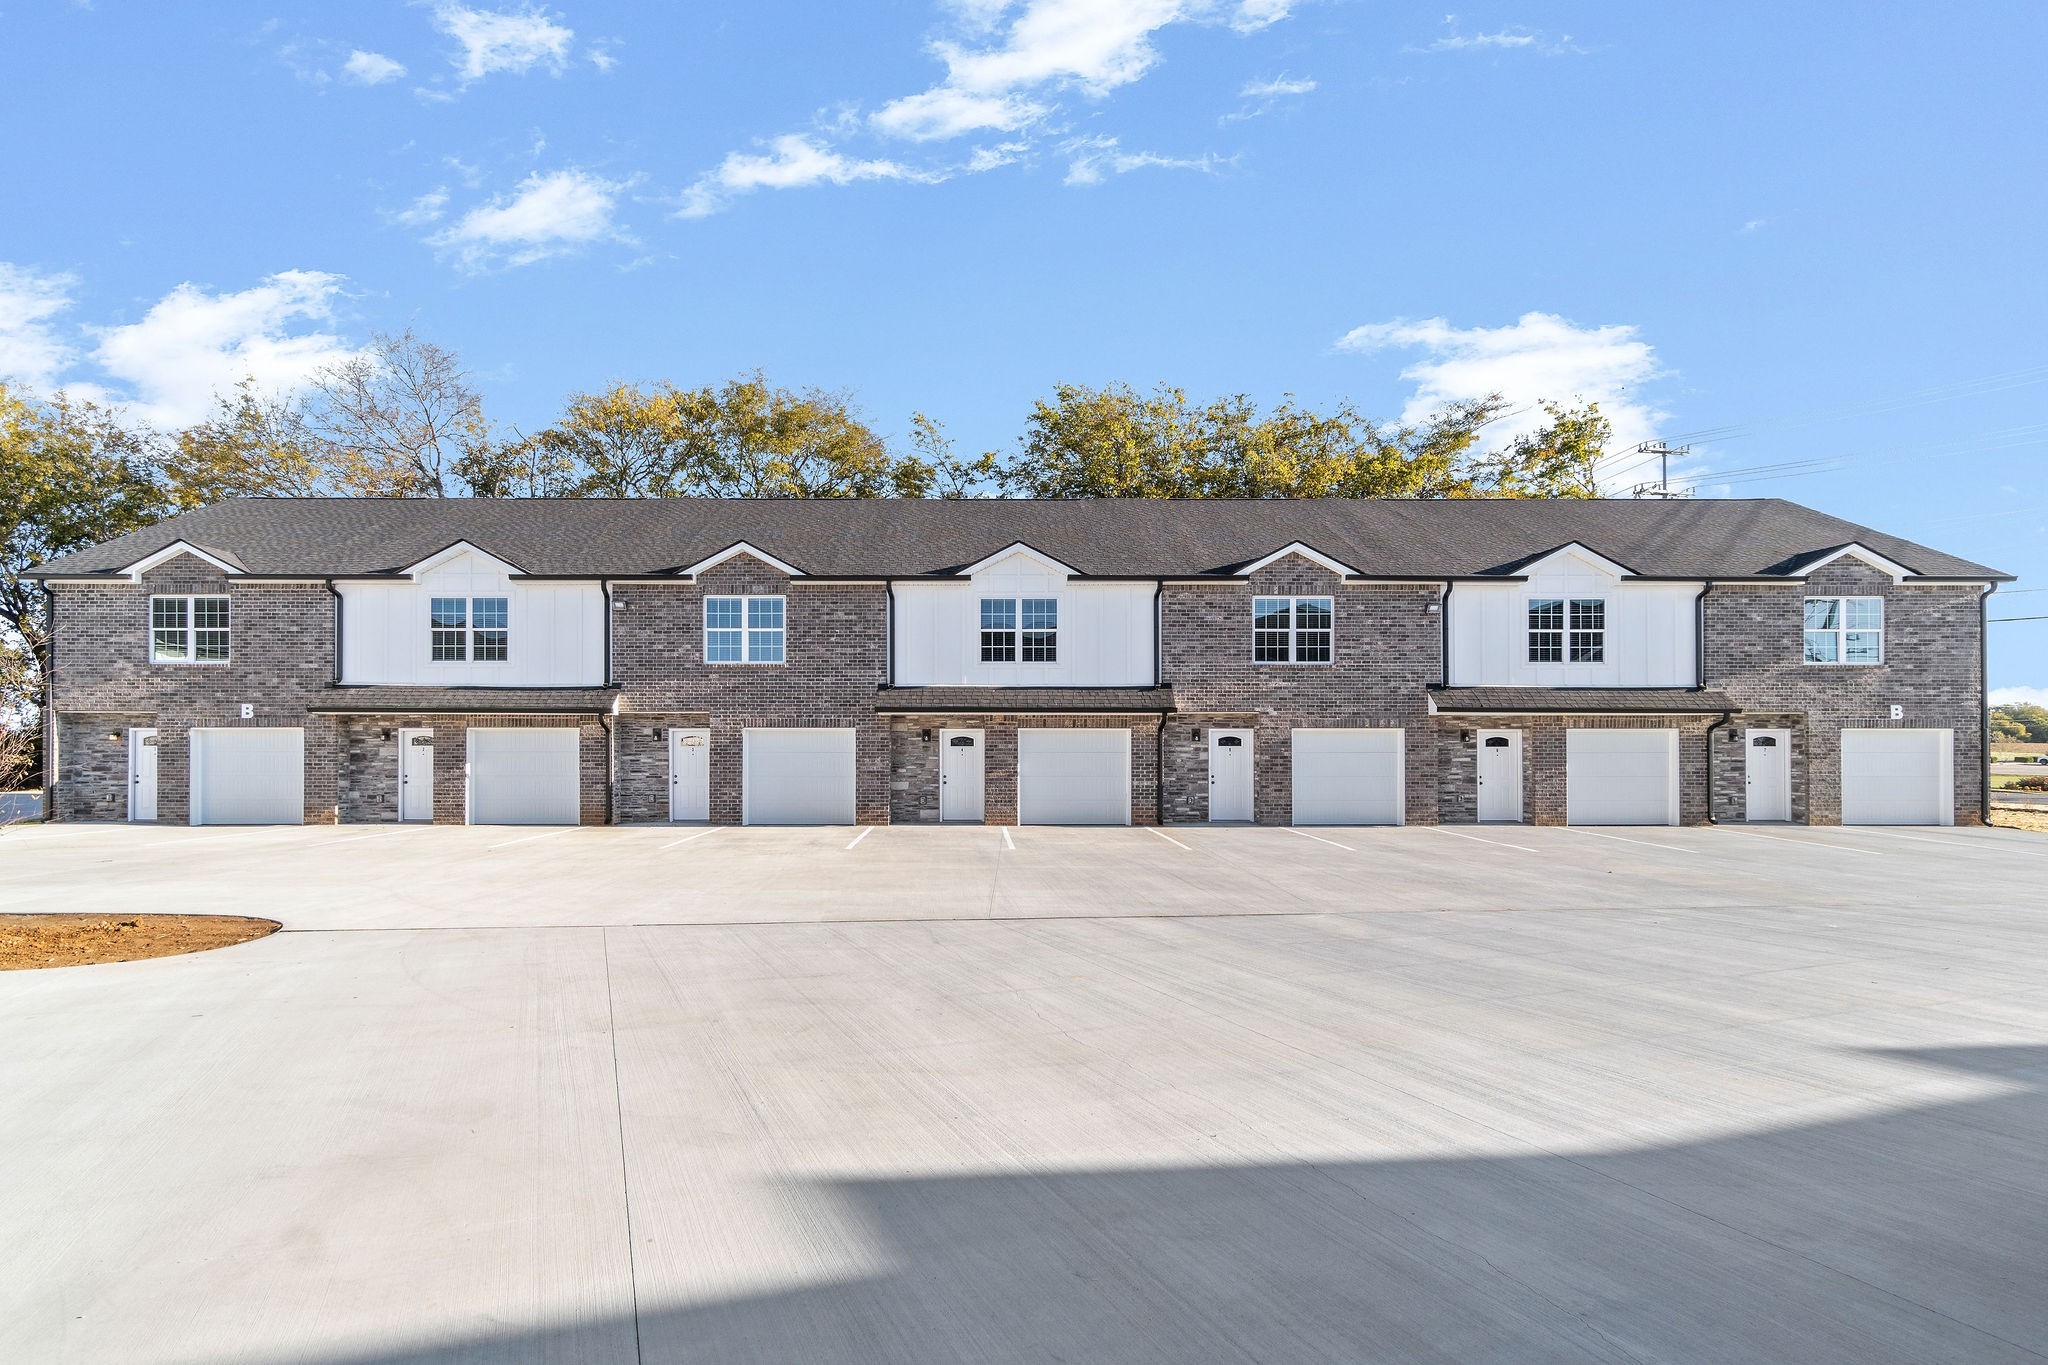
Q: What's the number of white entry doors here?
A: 7